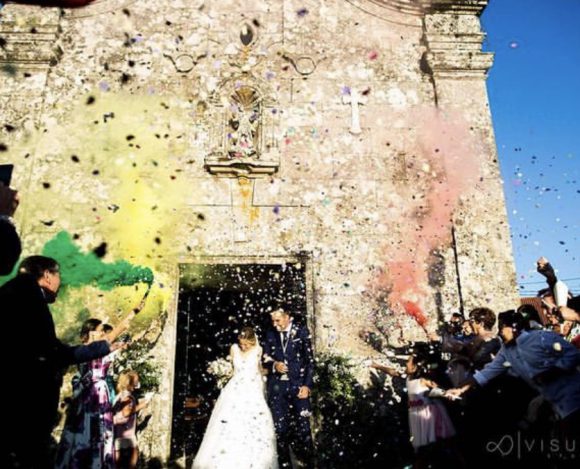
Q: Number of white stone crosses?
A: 1